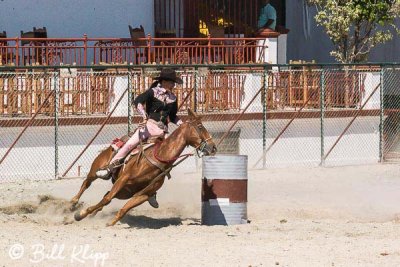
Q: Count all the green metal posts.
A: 6